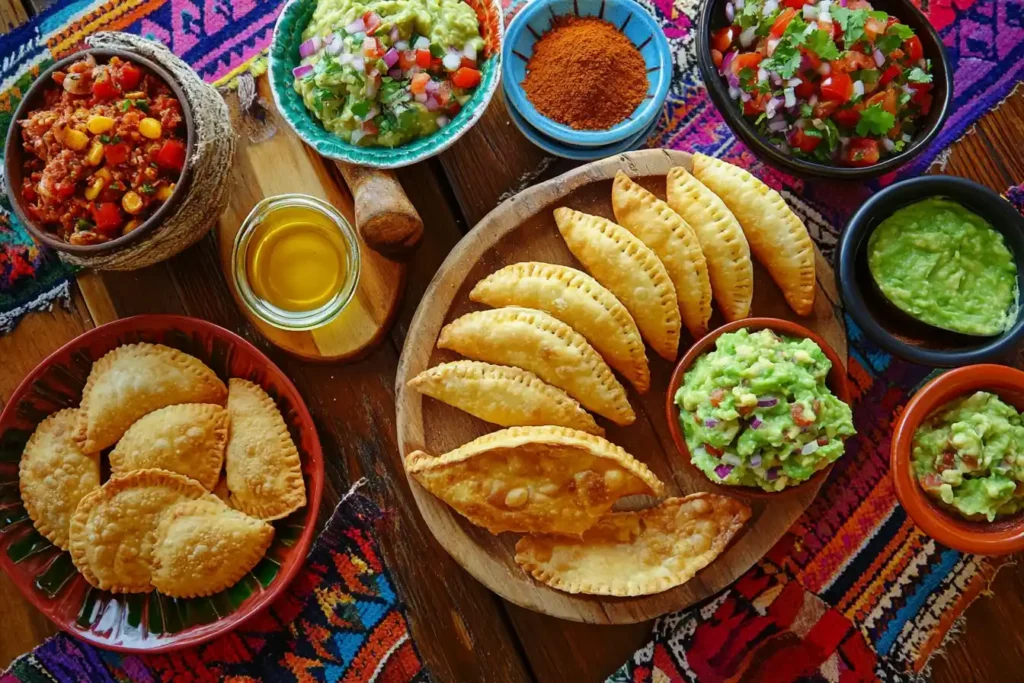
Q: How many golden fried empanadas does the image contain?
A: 15